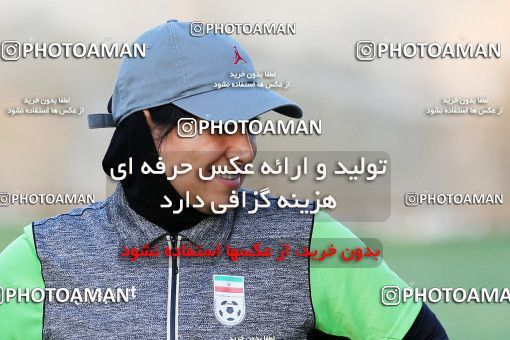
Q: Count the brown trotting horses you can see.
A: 0